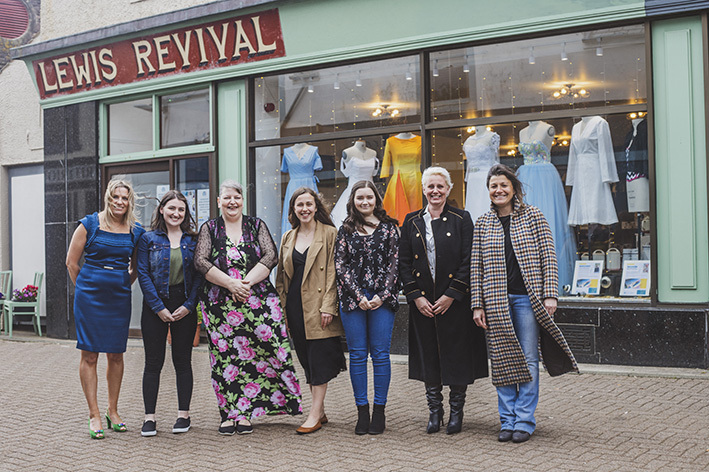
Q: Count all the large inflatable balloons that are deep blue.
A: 0